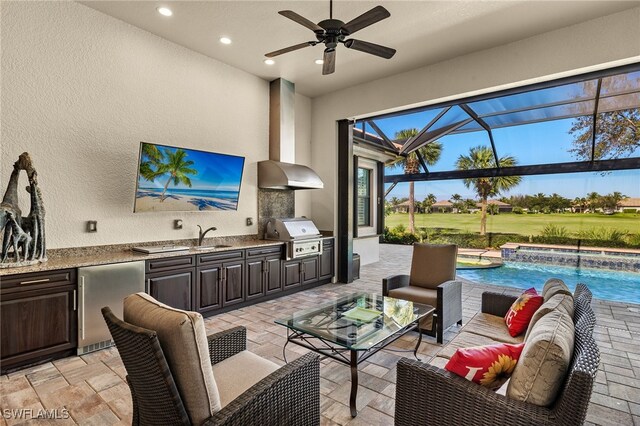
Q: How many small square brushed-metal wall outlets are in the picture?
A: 3